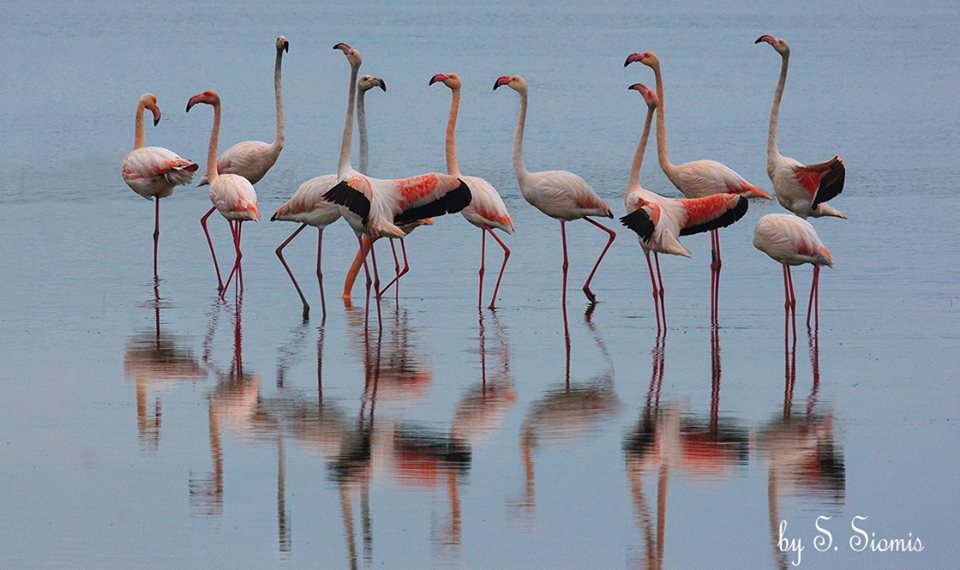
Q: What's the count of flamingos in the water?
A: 12